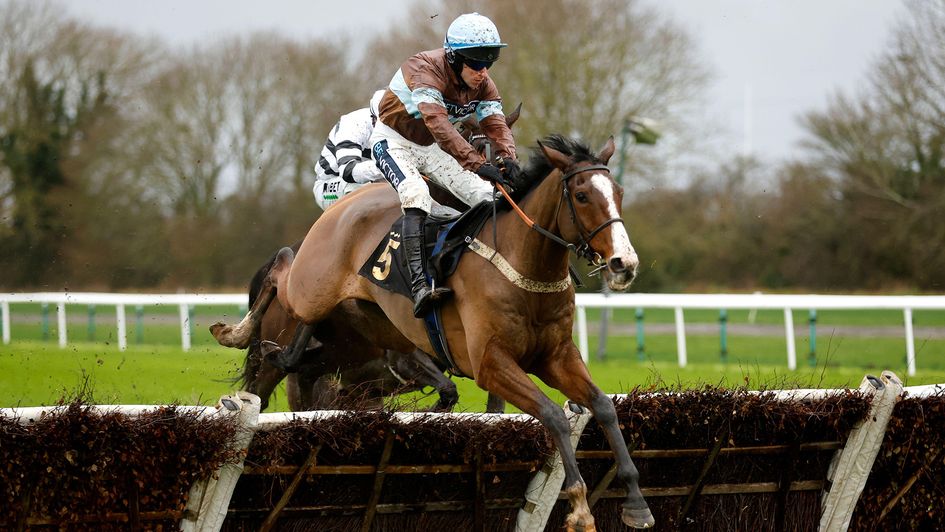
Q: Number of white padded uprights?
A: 3